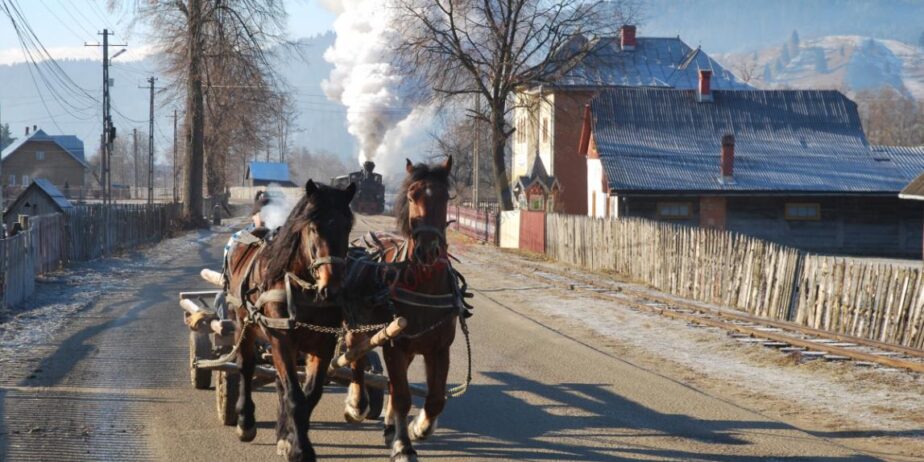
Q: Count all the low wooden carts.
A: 1